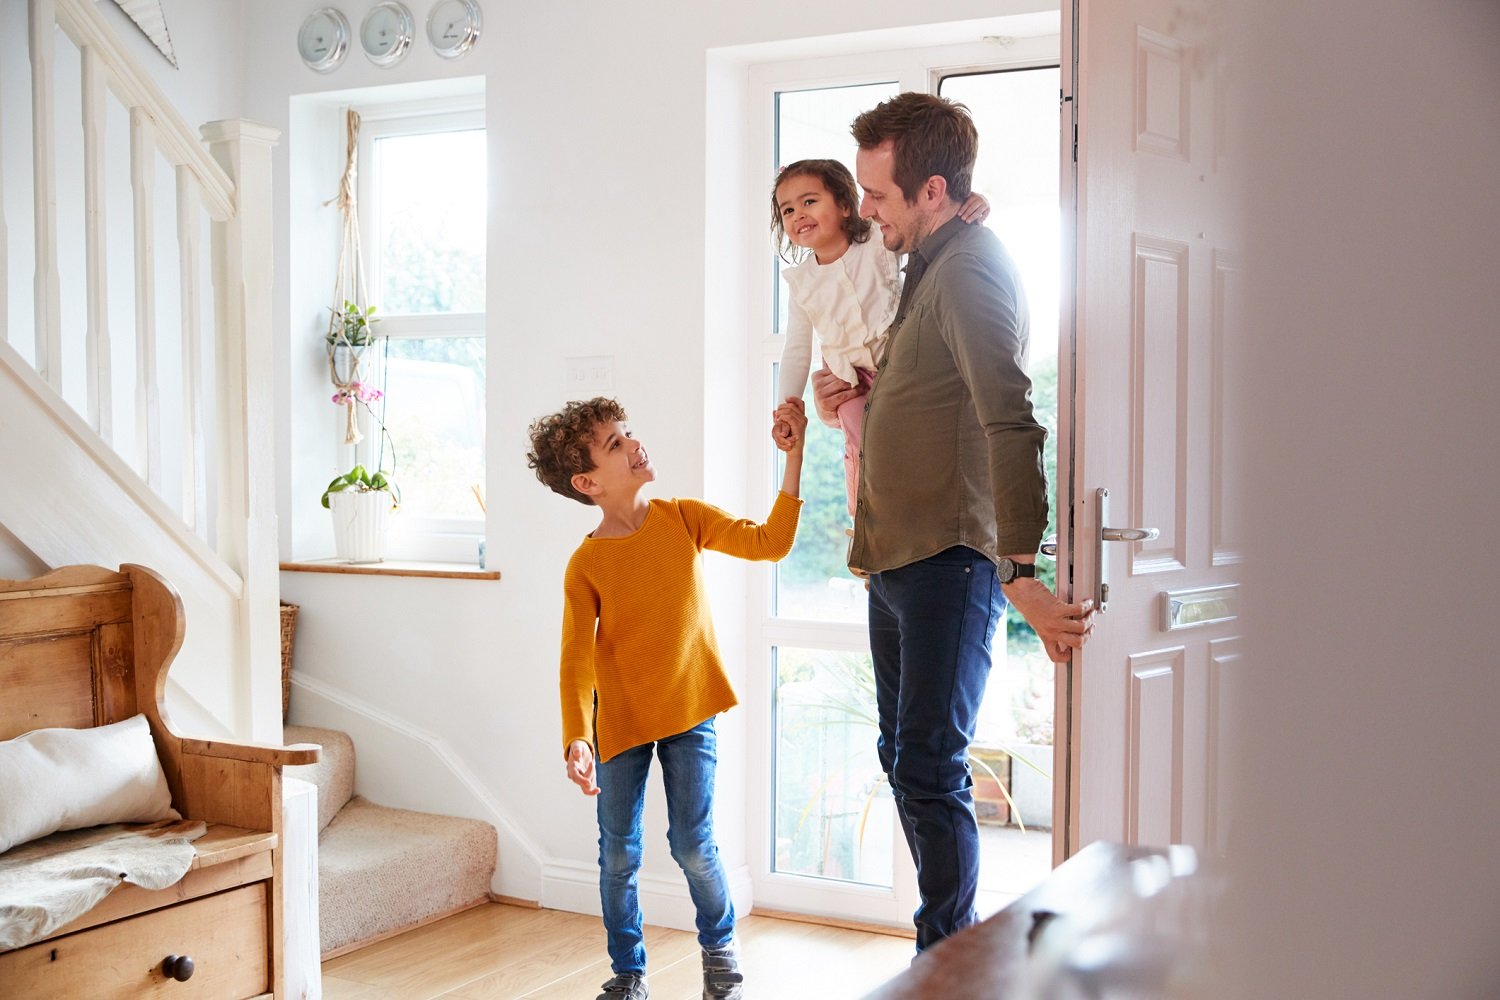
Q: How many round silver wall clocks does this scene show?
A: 3